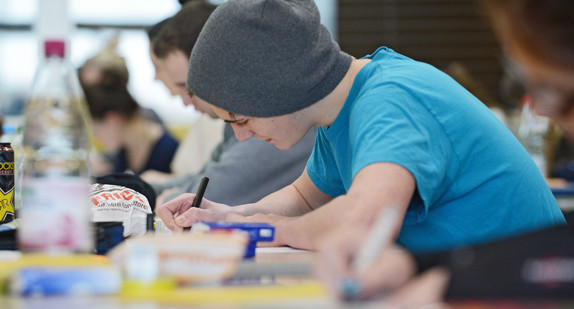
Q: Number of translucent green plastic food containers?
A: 0